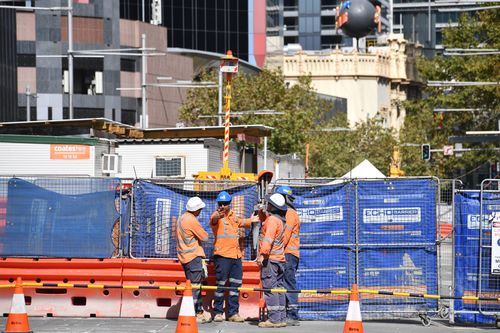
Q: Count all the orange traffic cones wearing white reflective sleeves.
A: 3